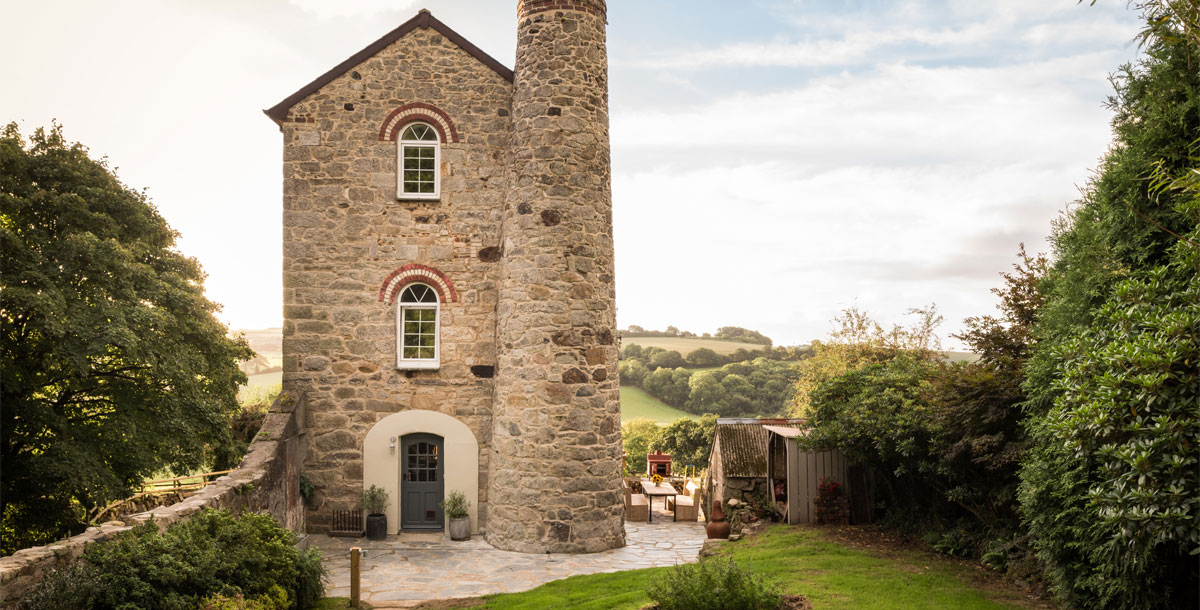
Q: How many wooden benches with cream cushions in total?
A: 2